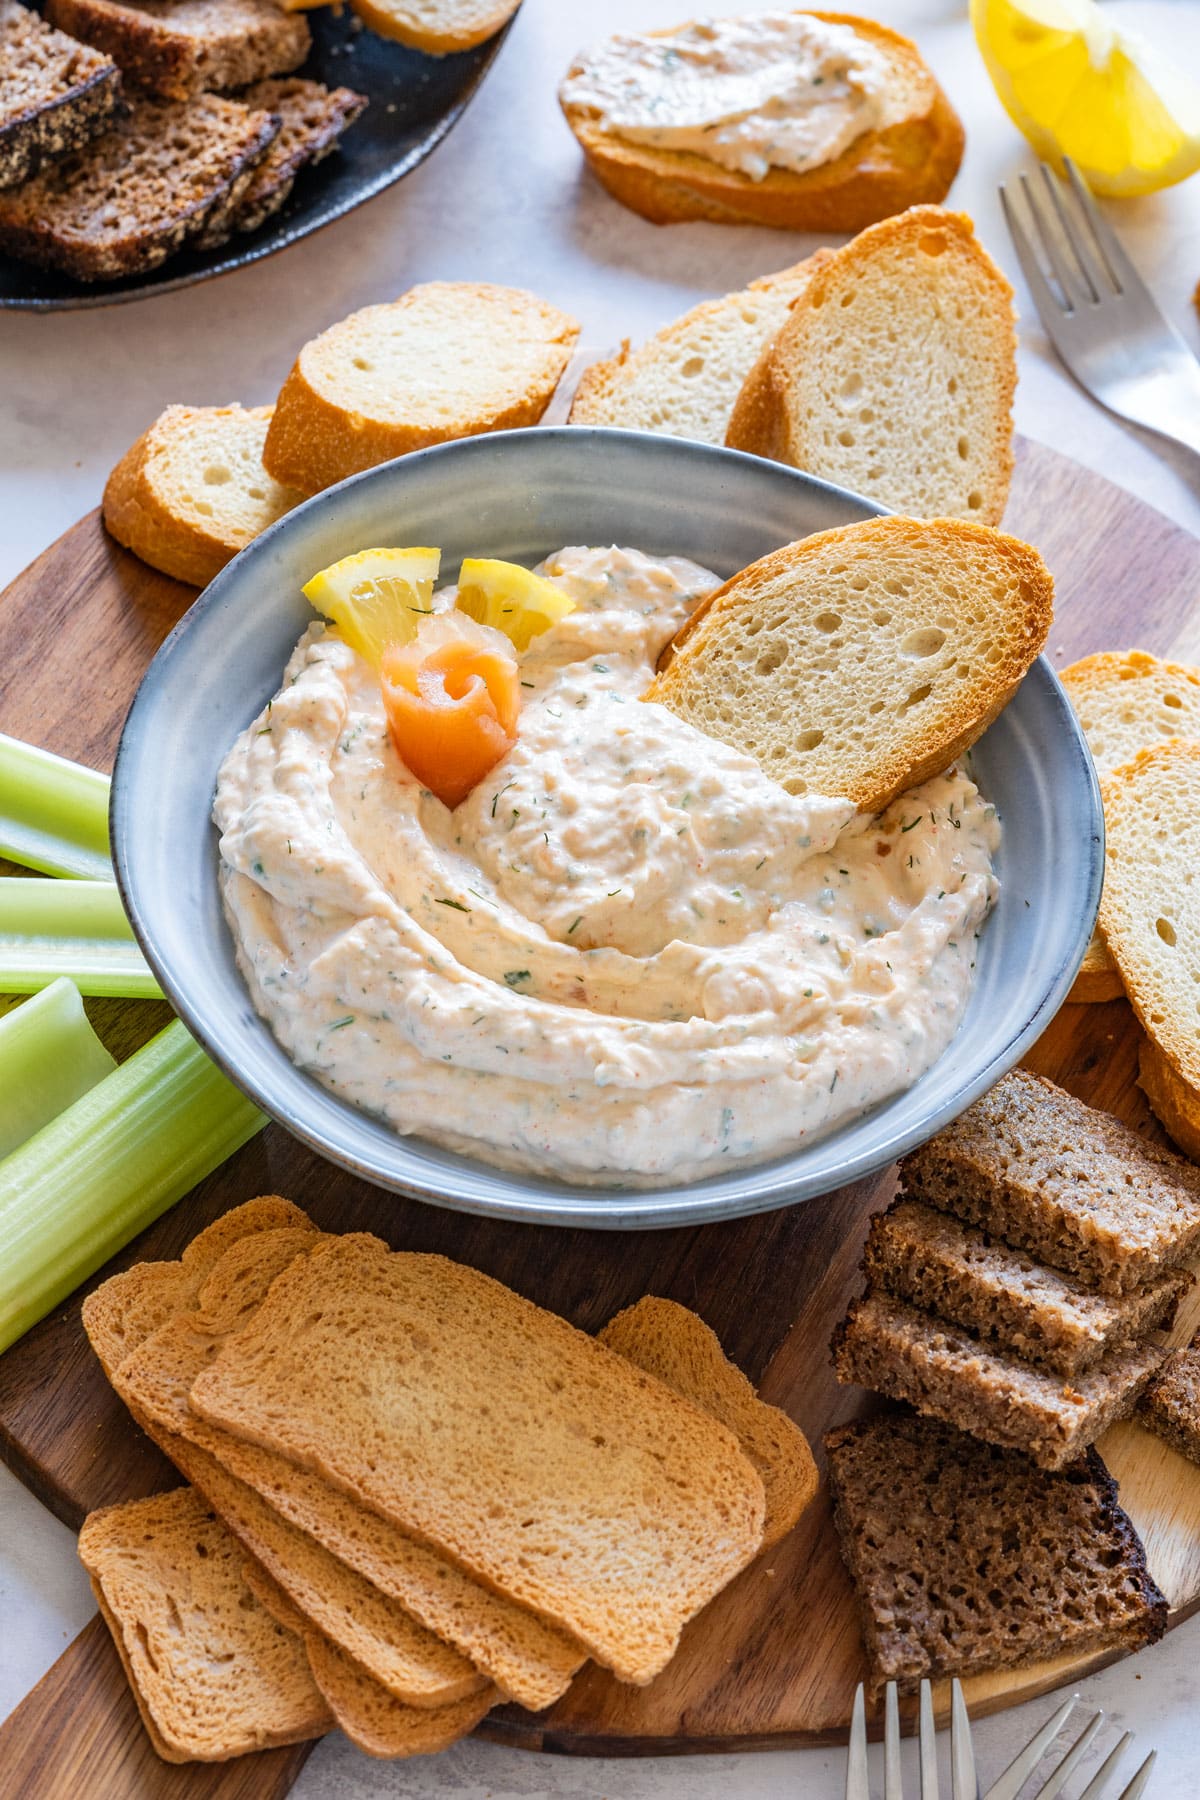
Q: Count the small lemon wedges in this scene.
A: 2